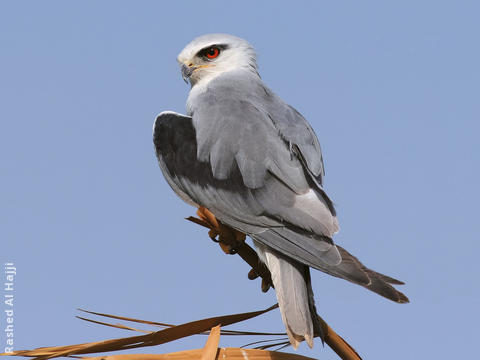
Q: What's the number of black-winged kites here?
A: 1